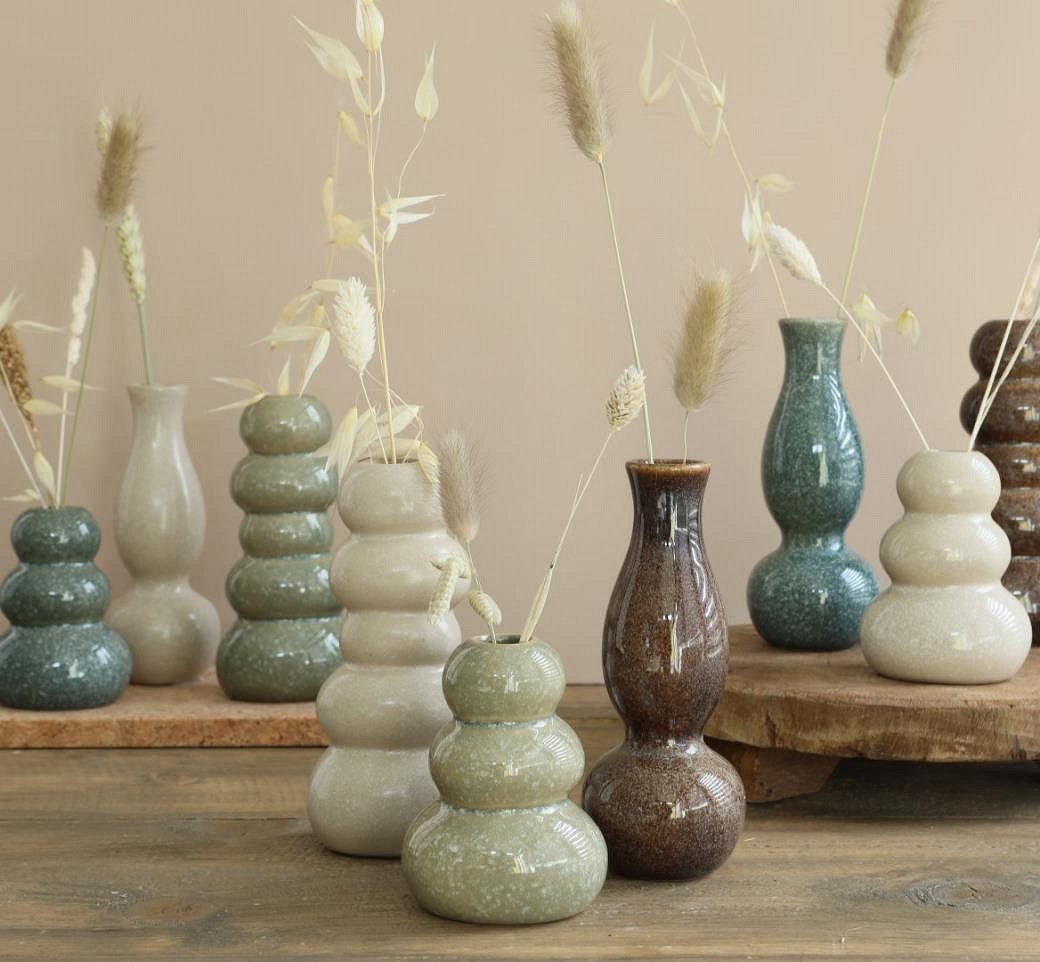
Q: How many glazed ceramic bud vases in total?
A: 9